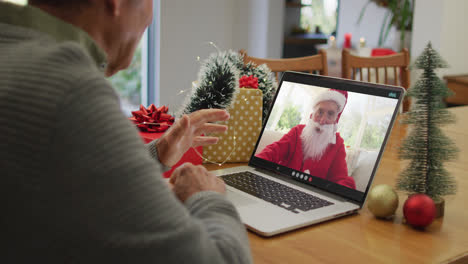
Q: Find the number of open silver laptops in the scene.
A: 1